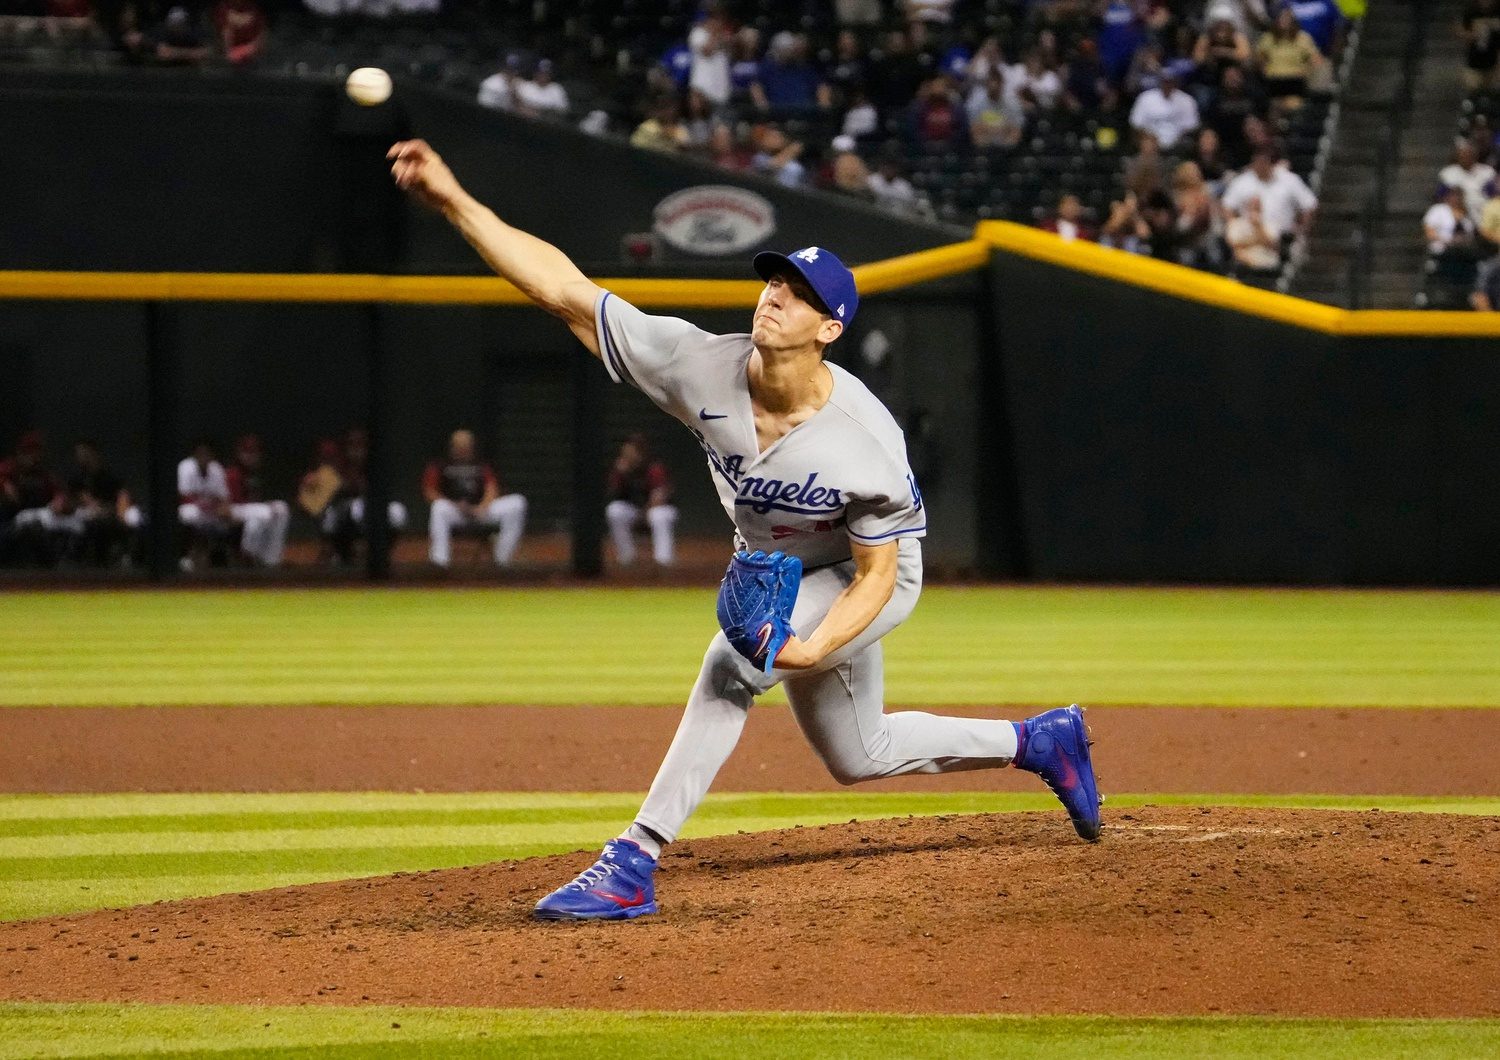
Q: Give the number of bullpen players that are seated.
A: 8